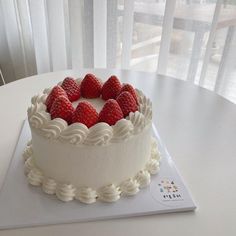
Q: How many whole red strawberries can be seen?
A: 9